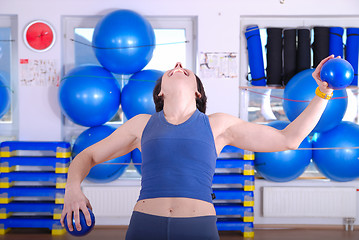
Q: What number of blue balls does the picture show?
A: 11